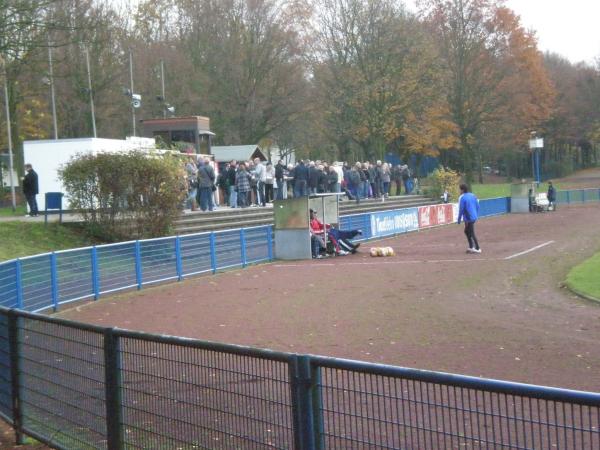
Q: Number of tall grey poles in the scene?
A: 5